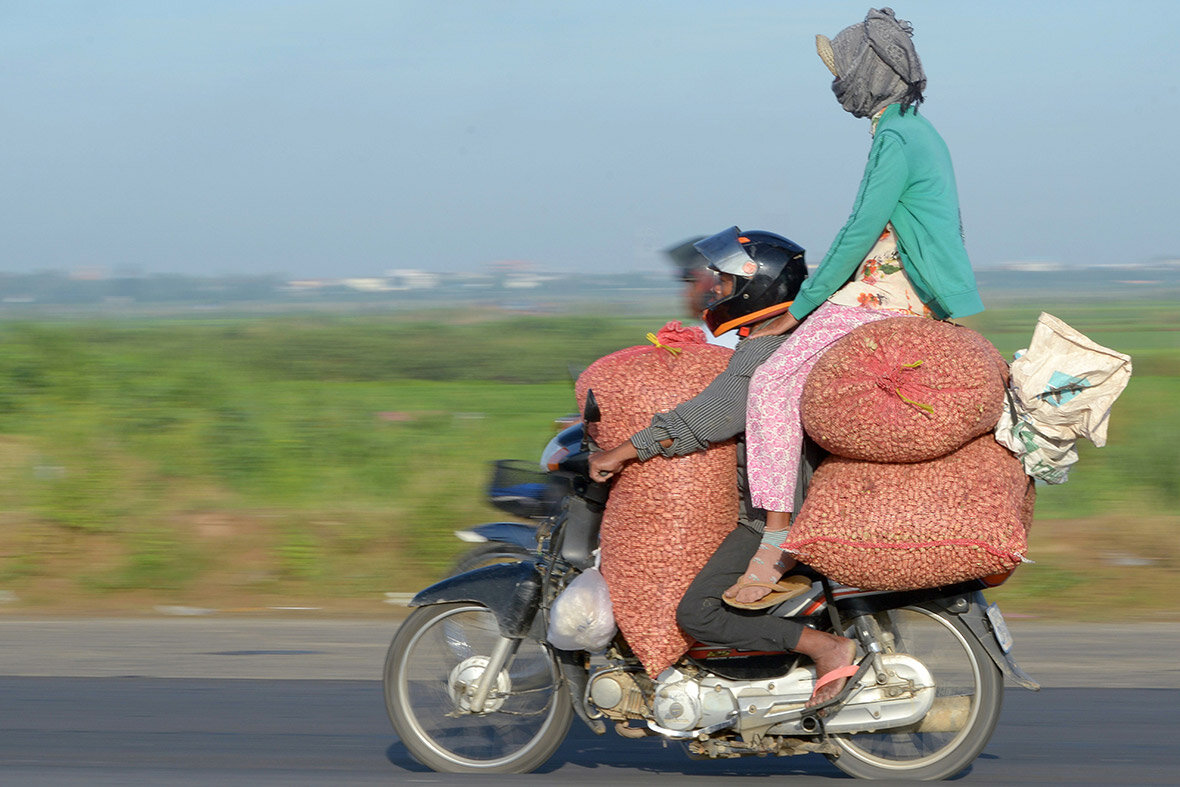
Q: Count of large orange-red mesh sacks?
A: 3